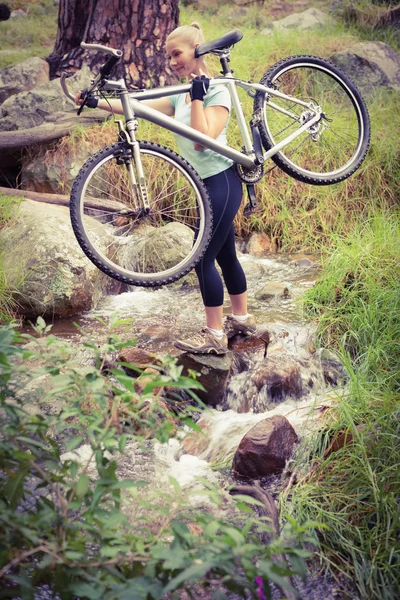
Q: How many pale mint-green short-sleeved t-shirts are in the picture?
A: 1